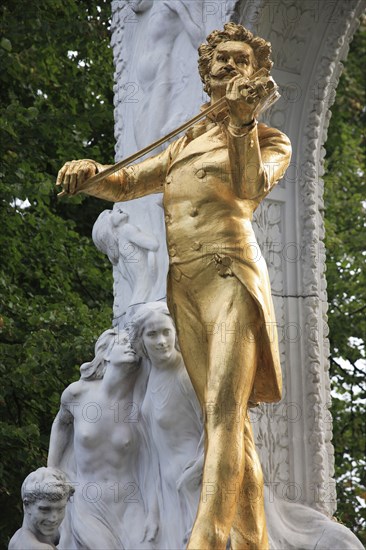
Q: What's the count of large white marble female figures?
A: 2